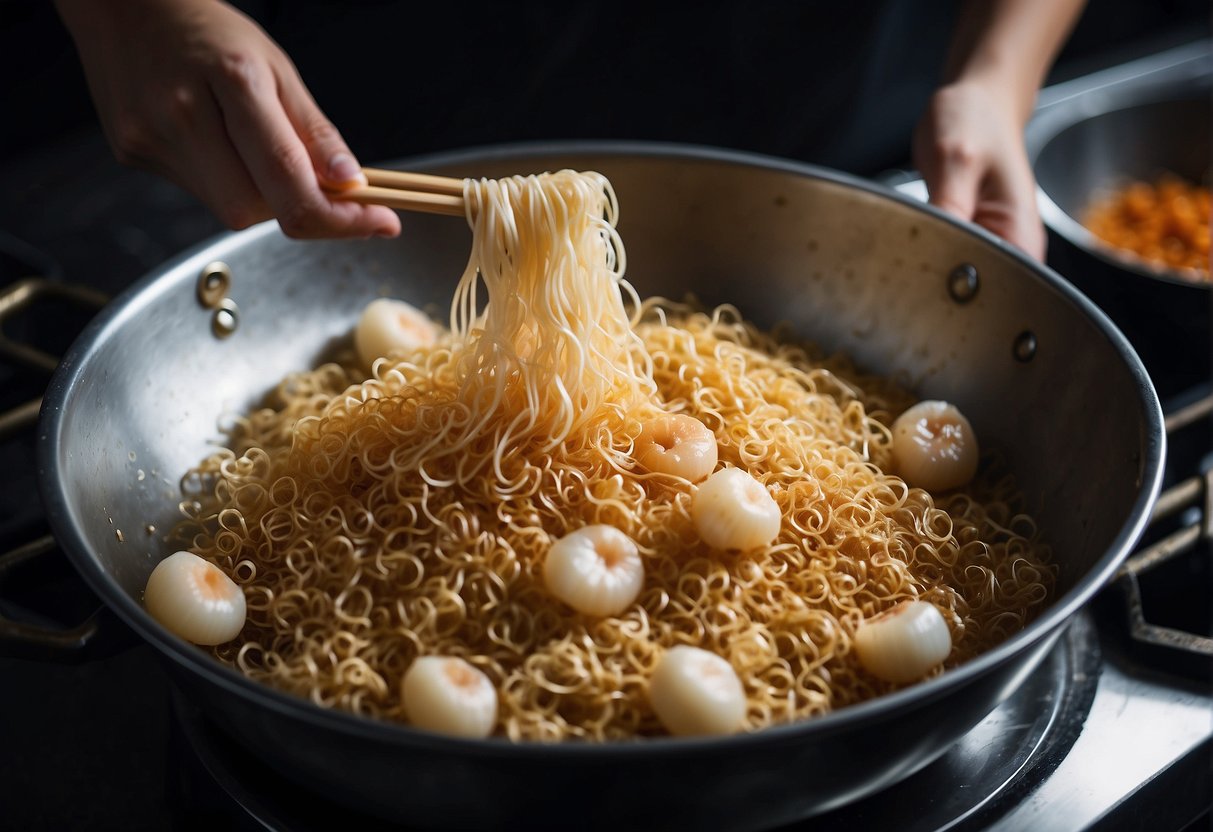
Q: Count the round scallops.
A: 9